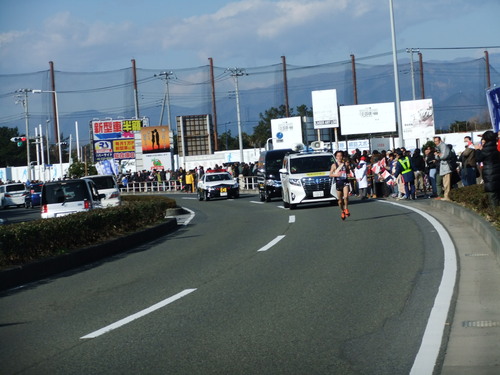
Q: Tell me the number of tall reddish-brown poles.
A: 7